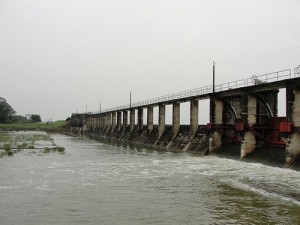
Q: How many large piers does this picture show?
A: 3